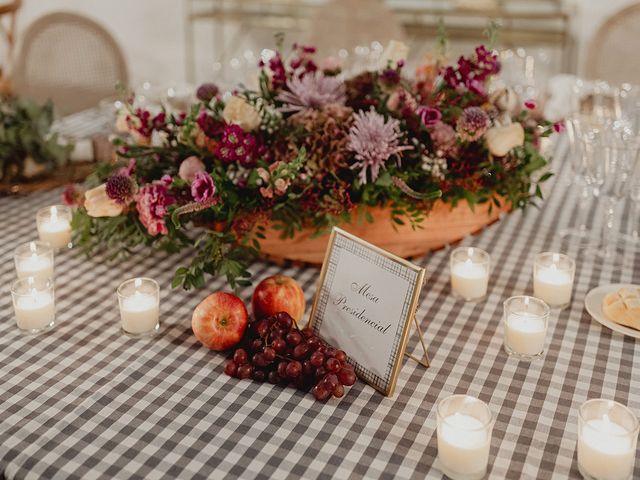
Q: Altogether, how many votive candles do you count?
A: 9